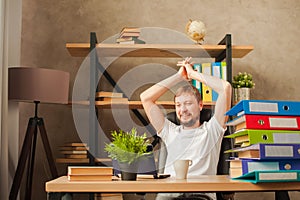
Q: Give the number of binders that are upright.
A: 4